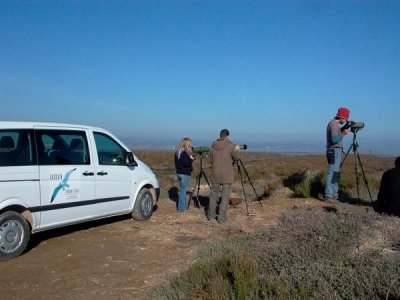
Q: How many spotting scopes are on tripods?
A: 3